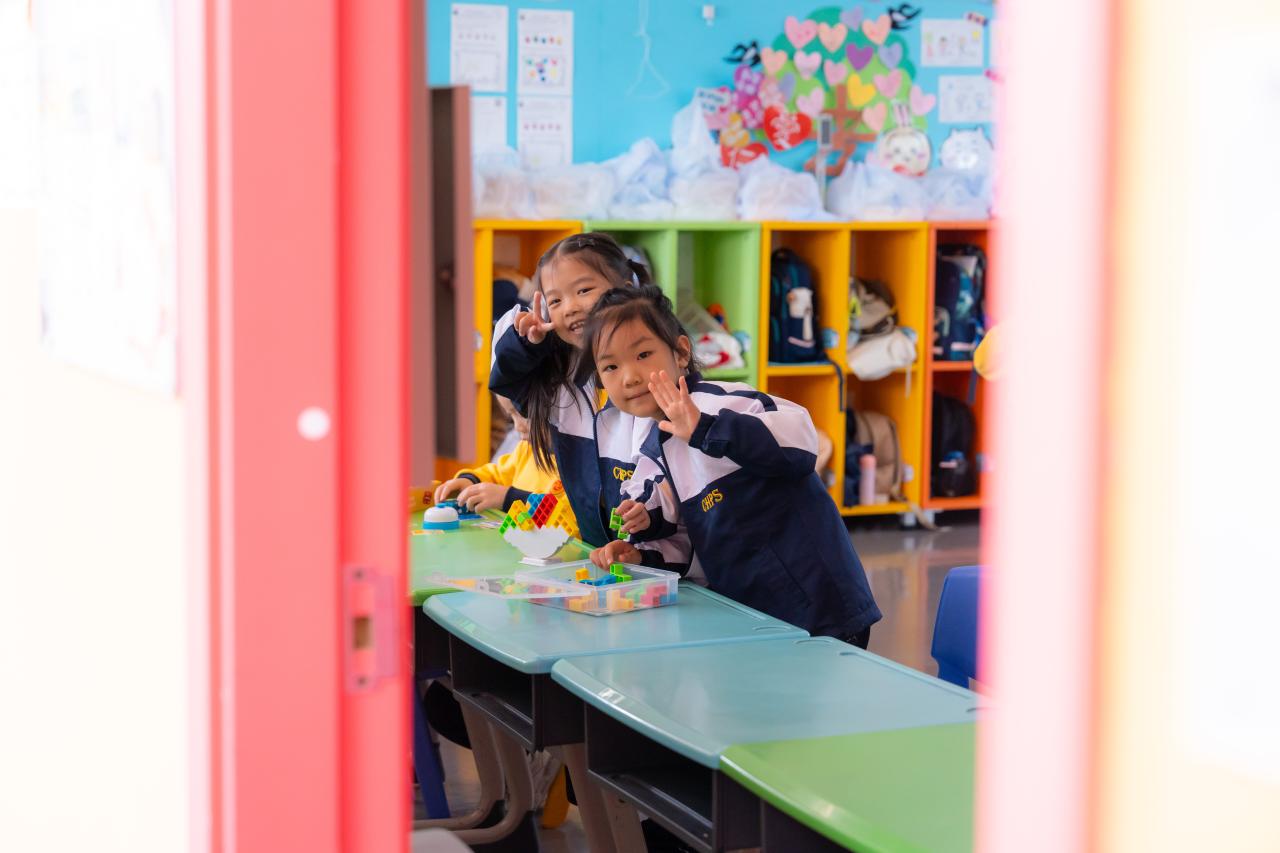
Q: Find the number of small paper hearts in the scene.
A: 15